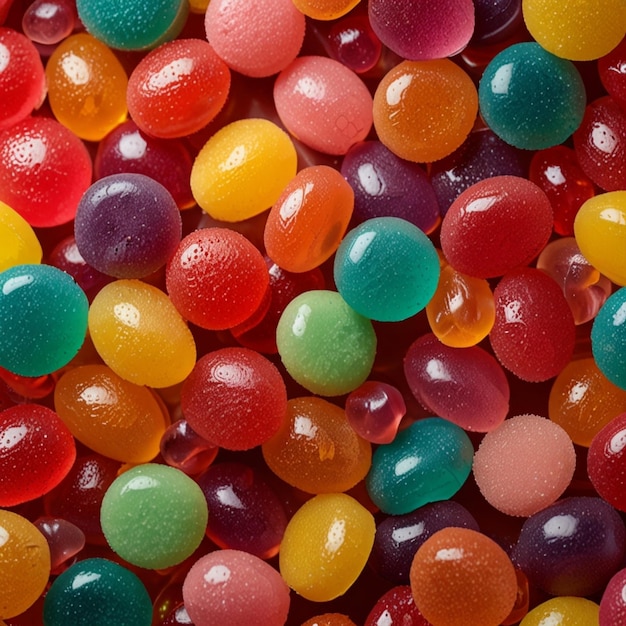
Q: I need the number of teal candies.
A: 7